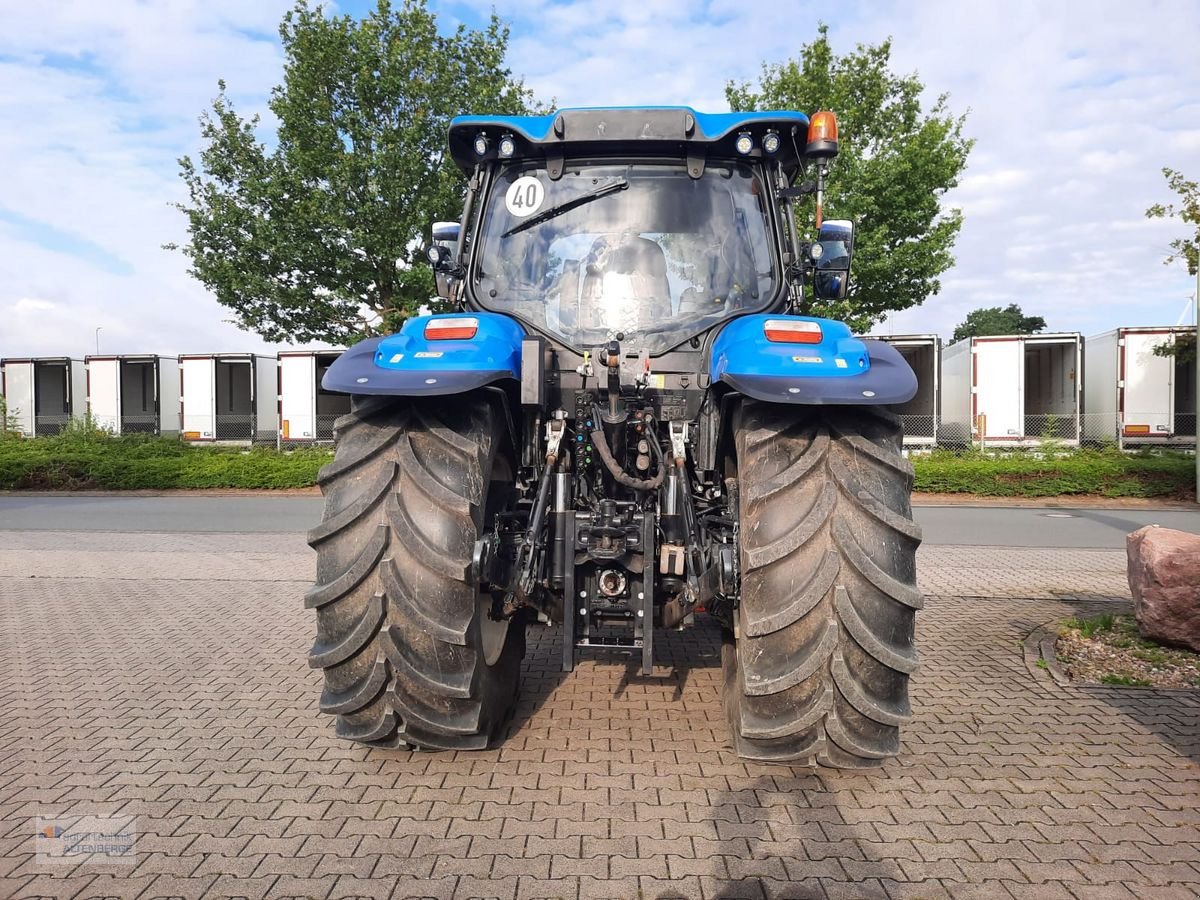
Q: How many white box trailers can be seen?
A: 7